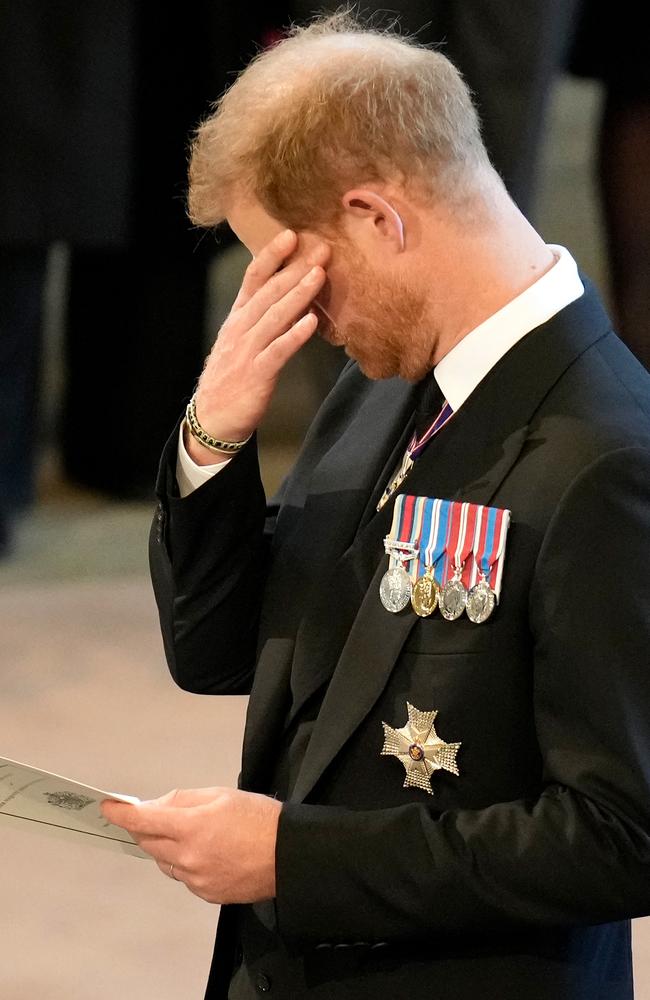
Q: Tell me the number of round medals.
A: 4